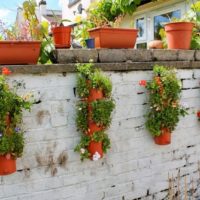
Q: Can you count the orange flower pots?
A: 7